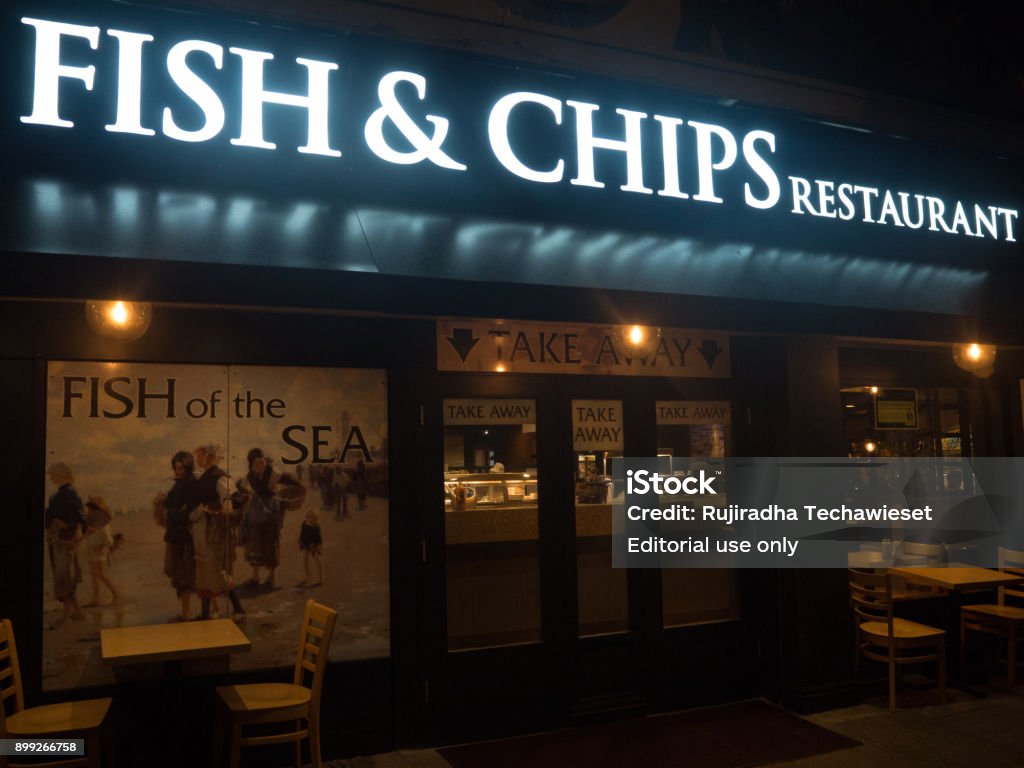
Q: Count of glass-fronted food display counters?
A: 1